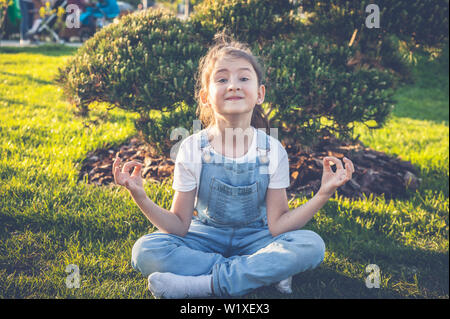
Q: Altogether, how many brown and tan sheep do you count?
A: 0